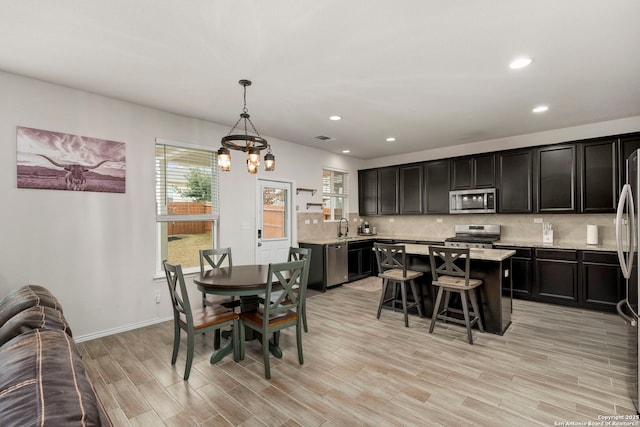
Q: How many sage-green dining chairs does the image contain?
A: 4